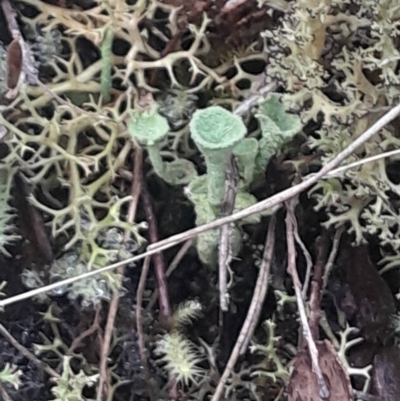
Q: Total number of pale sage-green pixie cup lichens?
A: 4